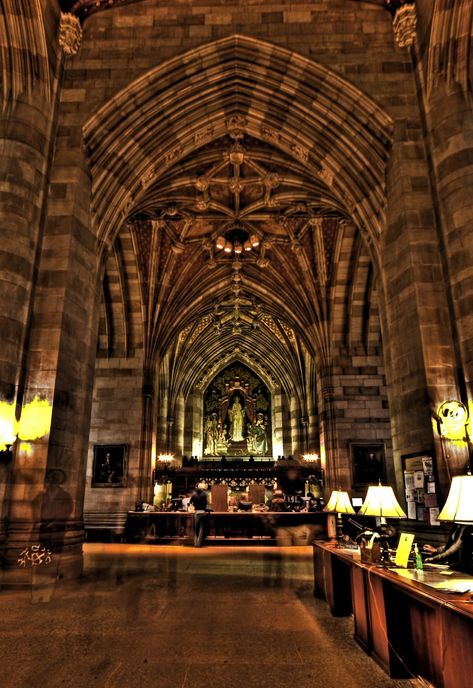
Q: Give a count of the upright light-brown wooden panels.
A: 2